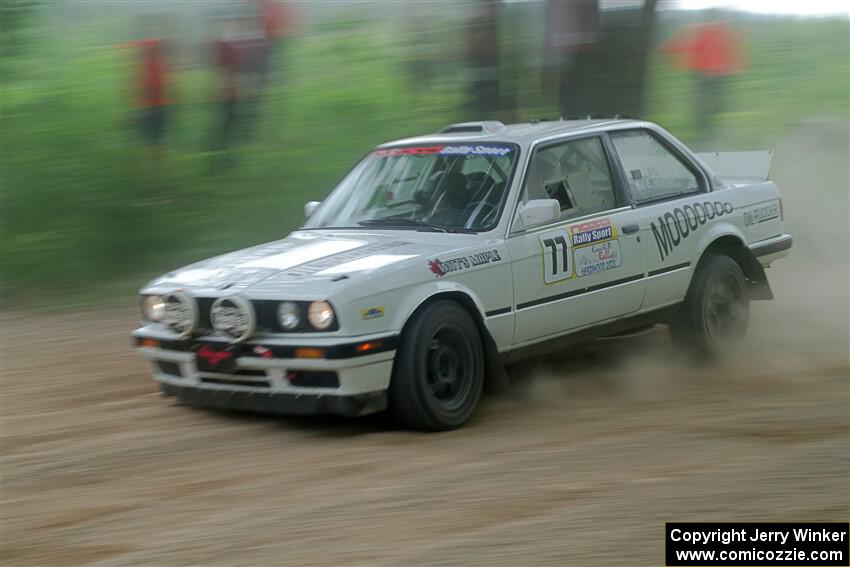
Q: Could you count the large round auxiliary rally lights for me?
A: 2